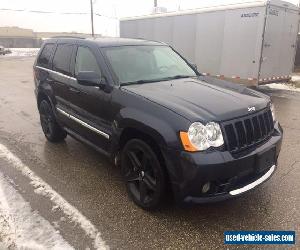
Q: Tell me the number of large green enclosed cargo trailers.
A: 0